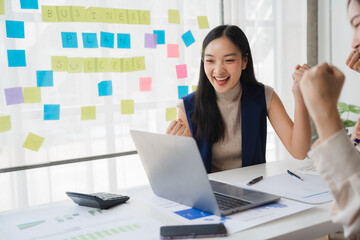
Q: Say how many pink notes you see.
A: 3